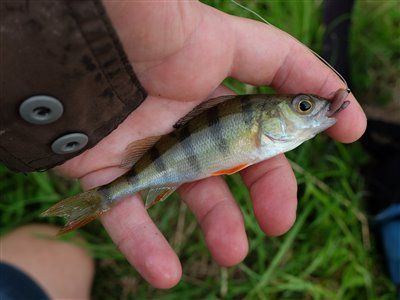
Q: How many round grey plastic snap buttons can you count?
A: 2